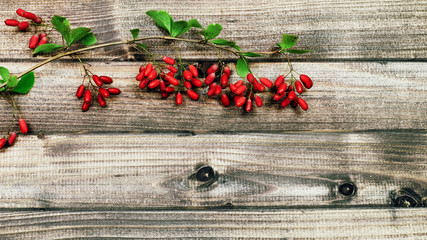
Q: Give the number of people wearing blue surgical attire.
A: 0